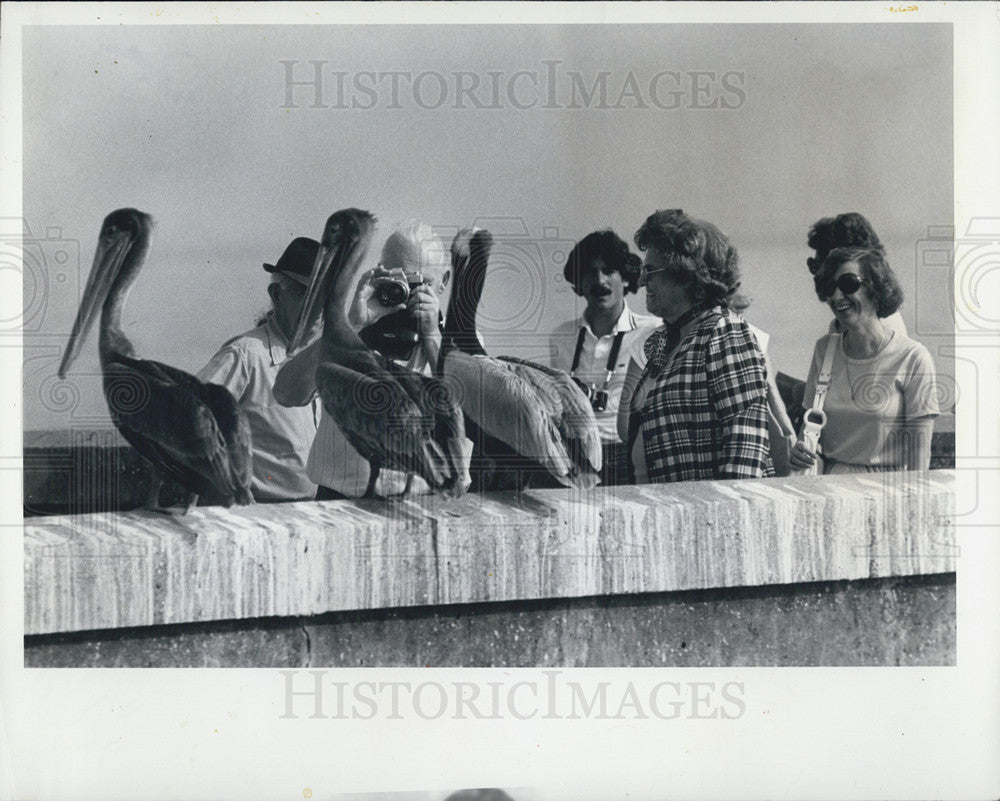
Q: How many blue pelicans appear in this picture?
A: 0